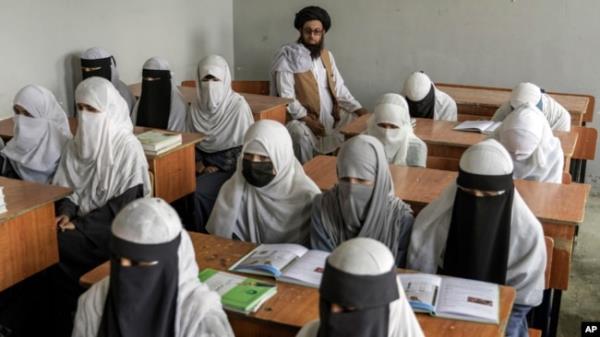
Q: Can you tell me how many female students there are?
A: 14